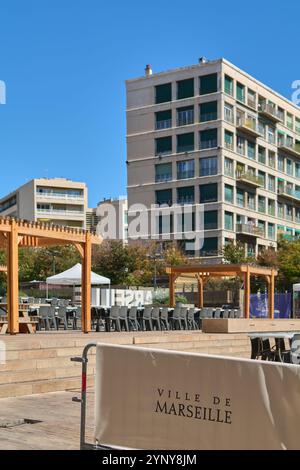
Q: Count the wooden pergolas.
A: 2